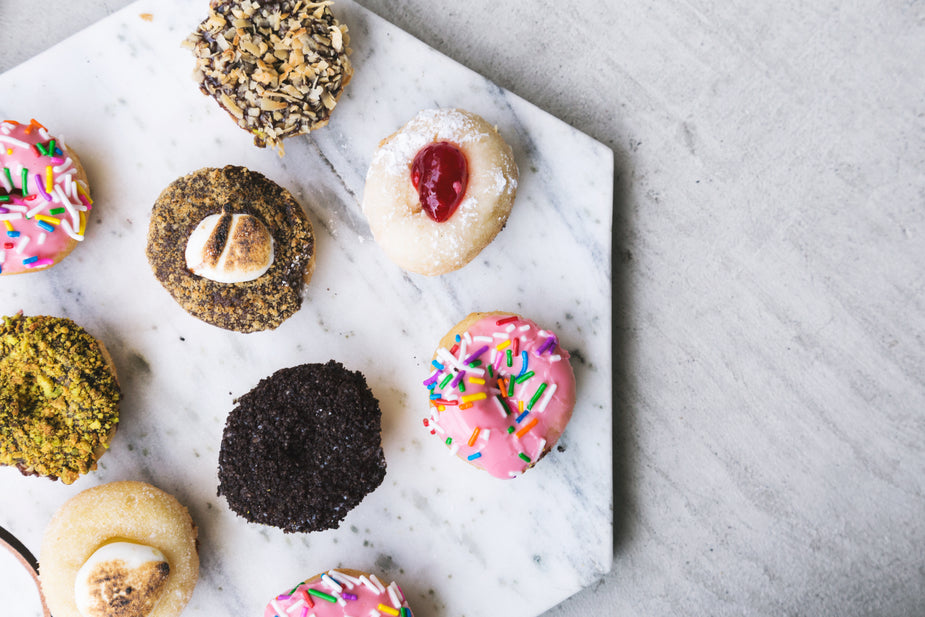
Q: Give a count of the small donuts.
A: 9